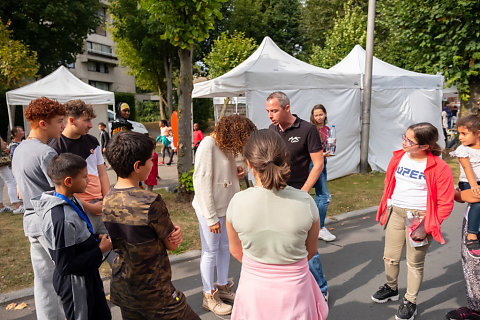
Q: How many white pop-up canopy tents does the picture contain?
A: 3